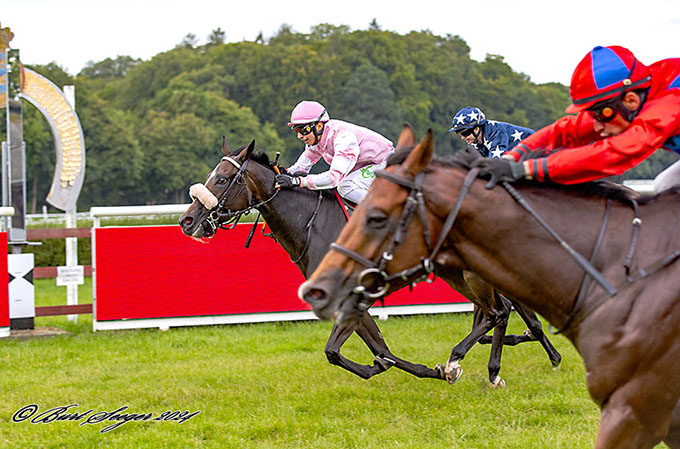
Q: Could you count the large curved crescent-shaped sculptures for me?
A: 1